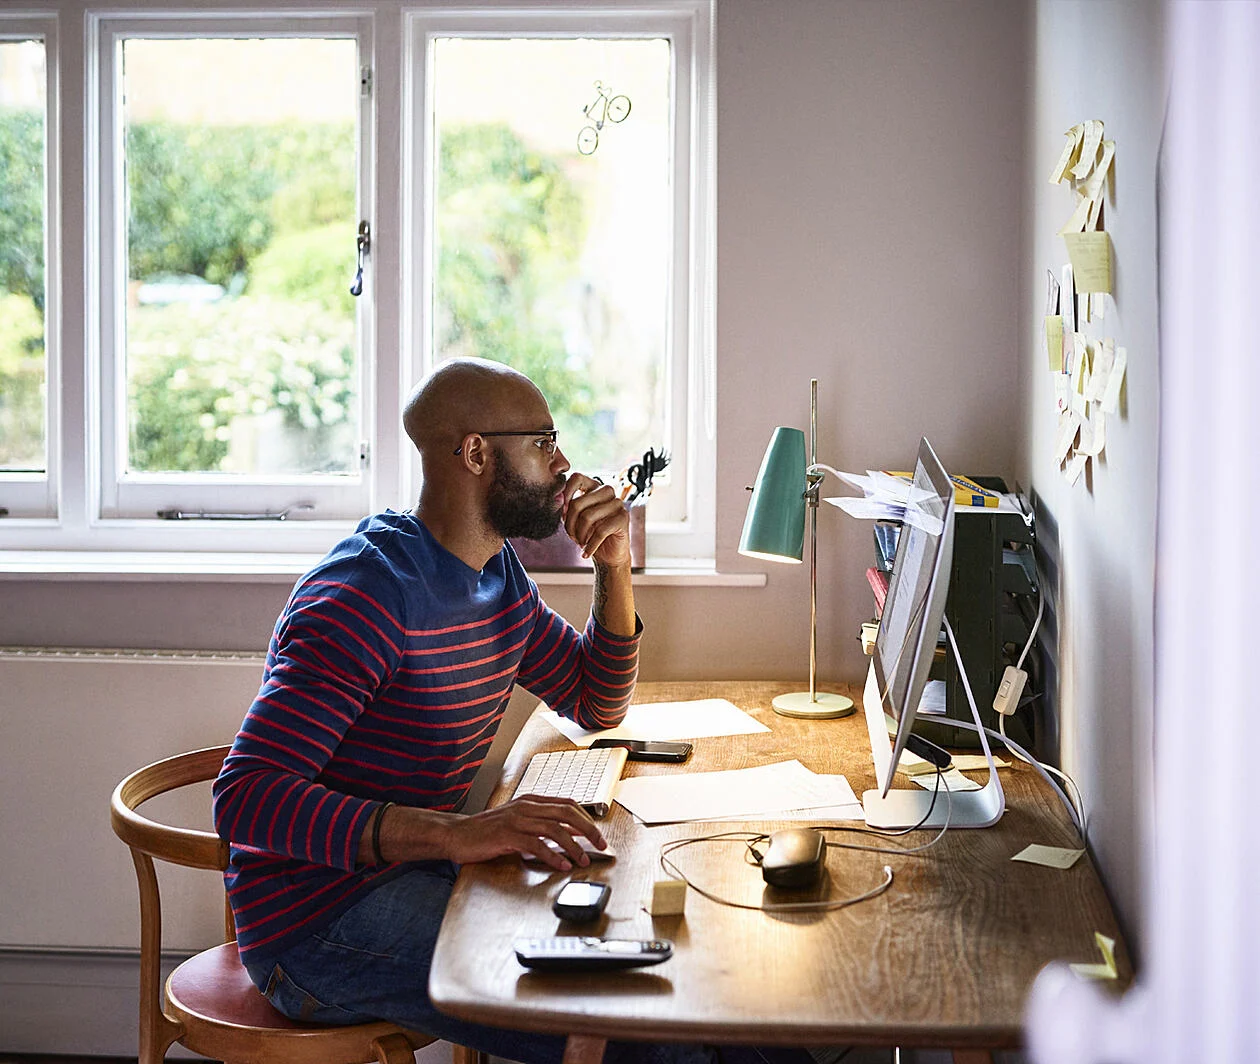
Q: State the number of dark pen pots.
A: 1